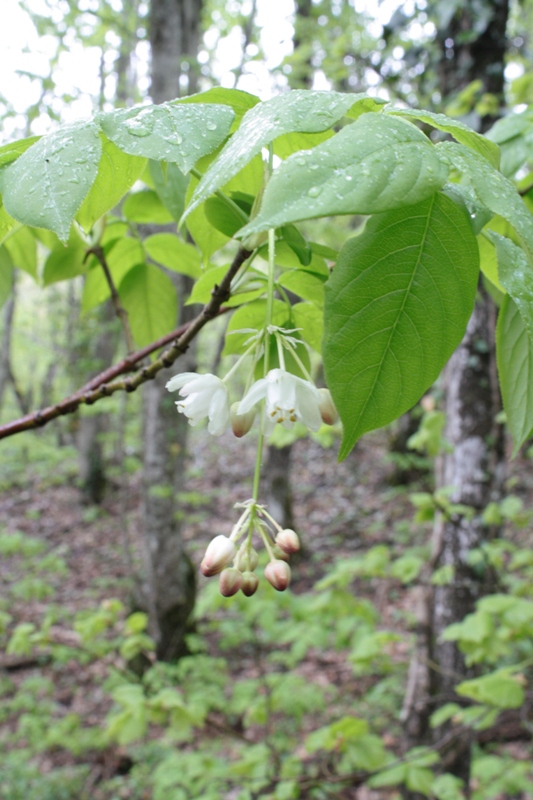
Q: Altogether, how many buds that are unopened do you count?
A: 9